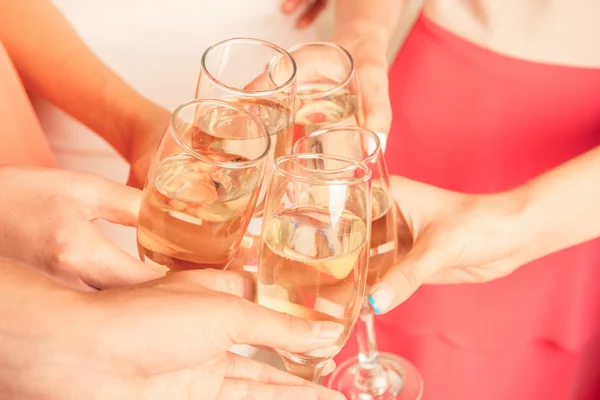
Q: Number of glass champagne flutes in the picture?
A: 5